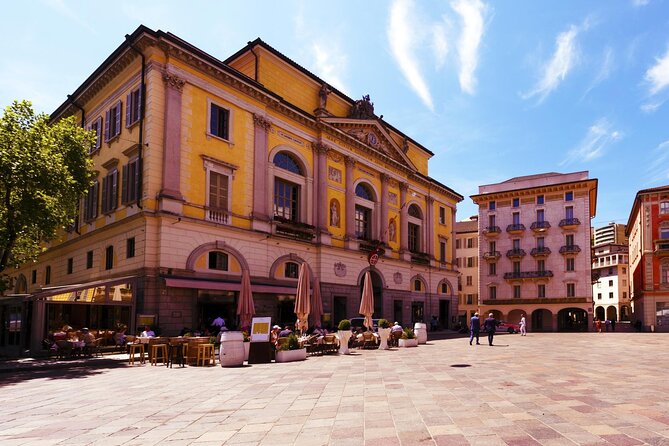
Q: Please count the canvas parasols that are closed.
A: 4